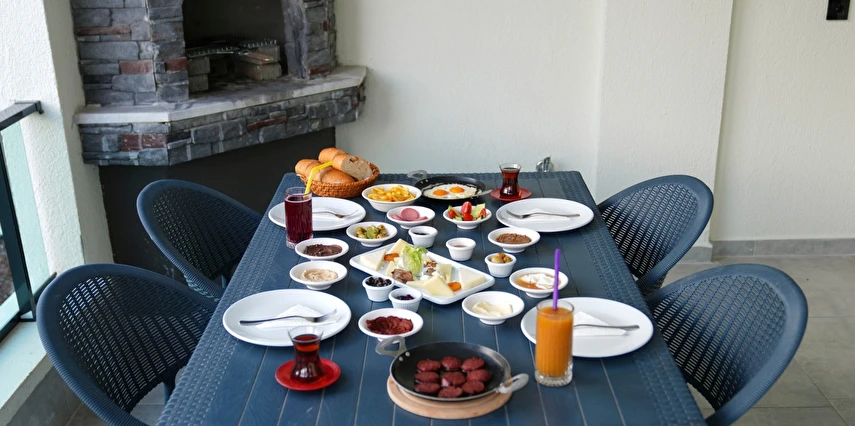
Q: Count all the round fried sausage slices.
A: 9